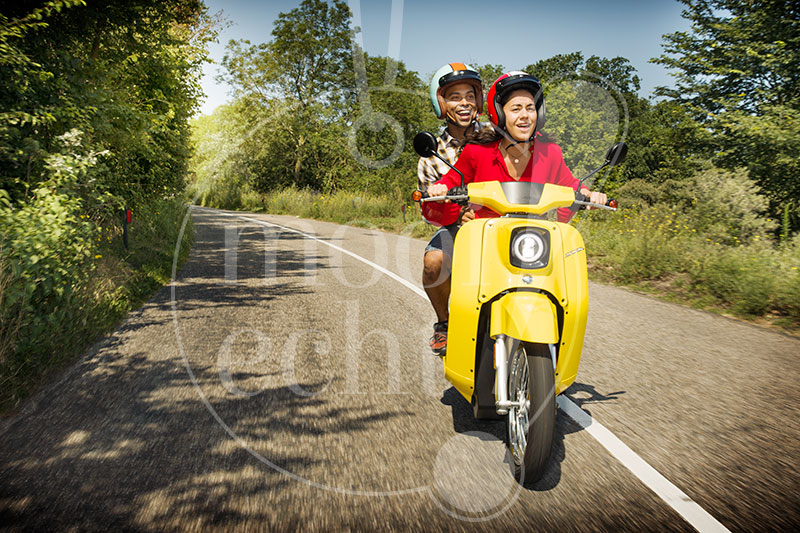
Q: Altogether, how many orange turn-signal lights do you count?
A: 2